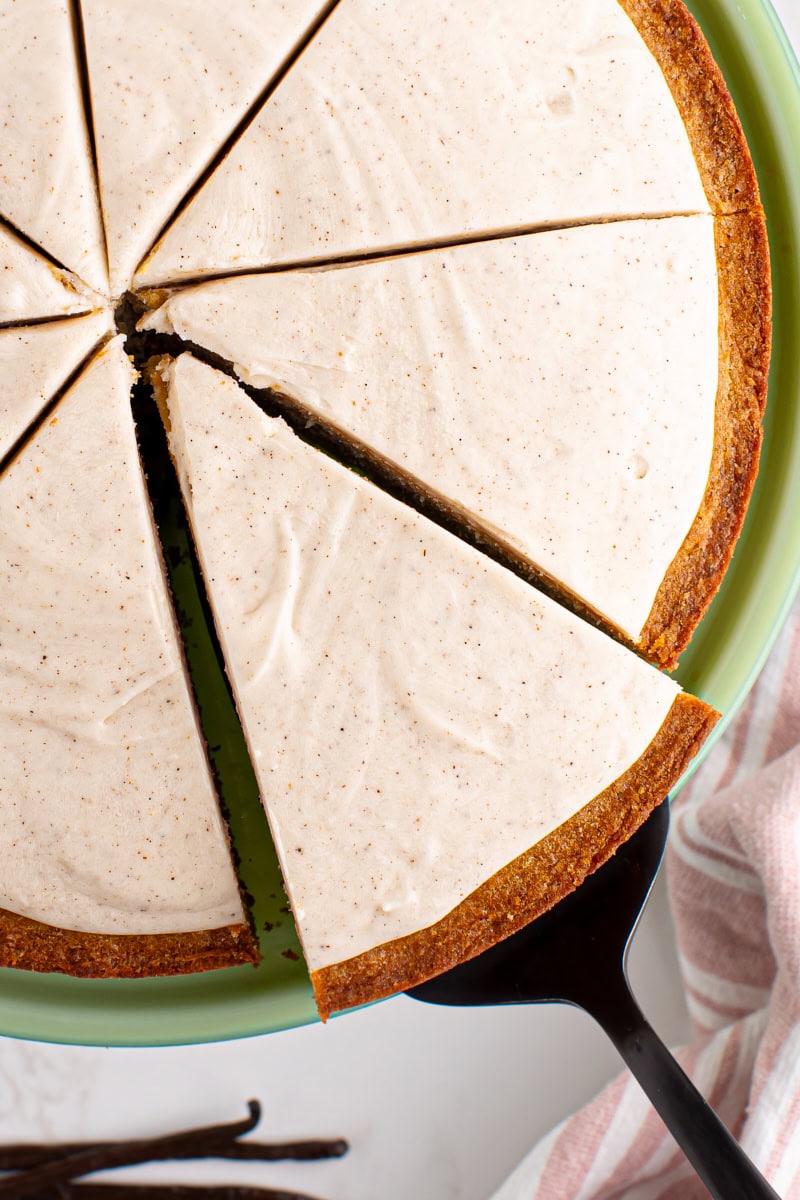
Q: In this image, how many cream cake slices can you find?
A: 8